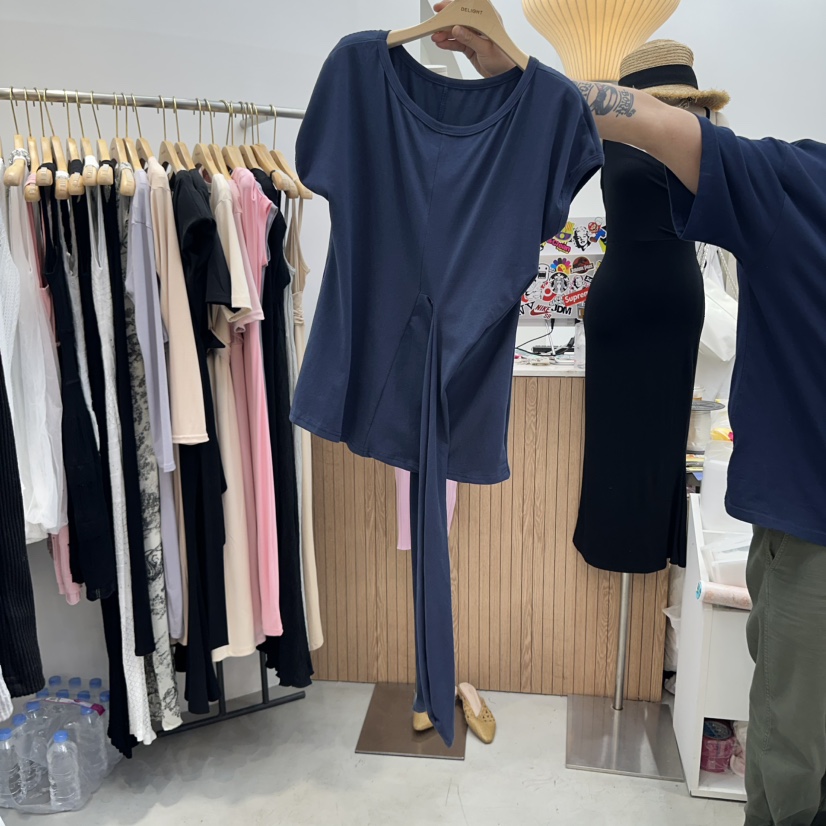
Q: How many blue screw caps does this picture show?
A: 12